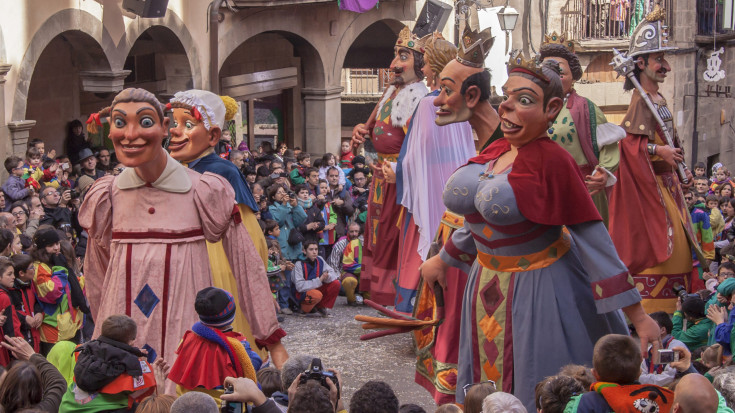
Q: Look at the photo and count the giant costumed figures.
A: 8